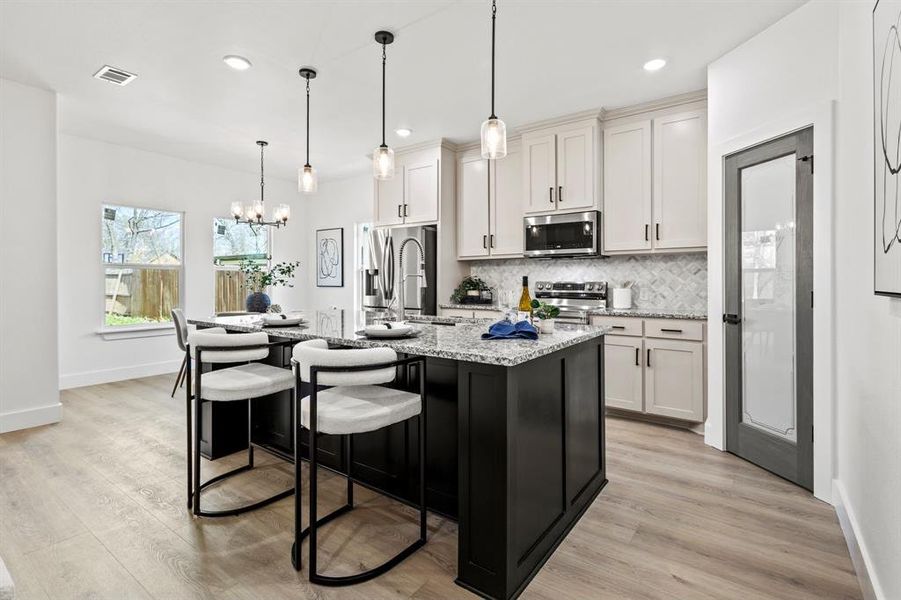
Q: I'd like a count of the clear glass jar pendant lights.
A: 3